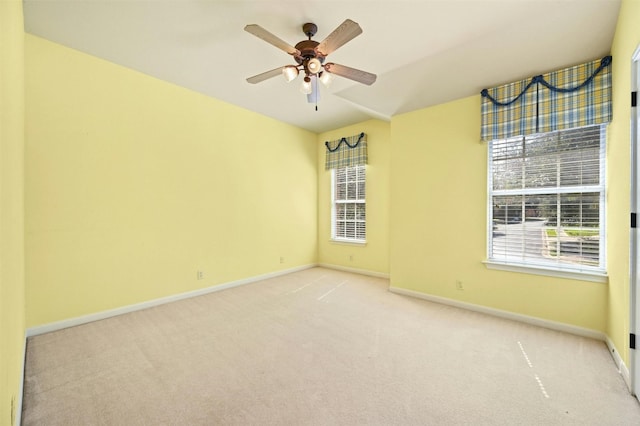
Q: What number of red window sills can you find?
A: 0